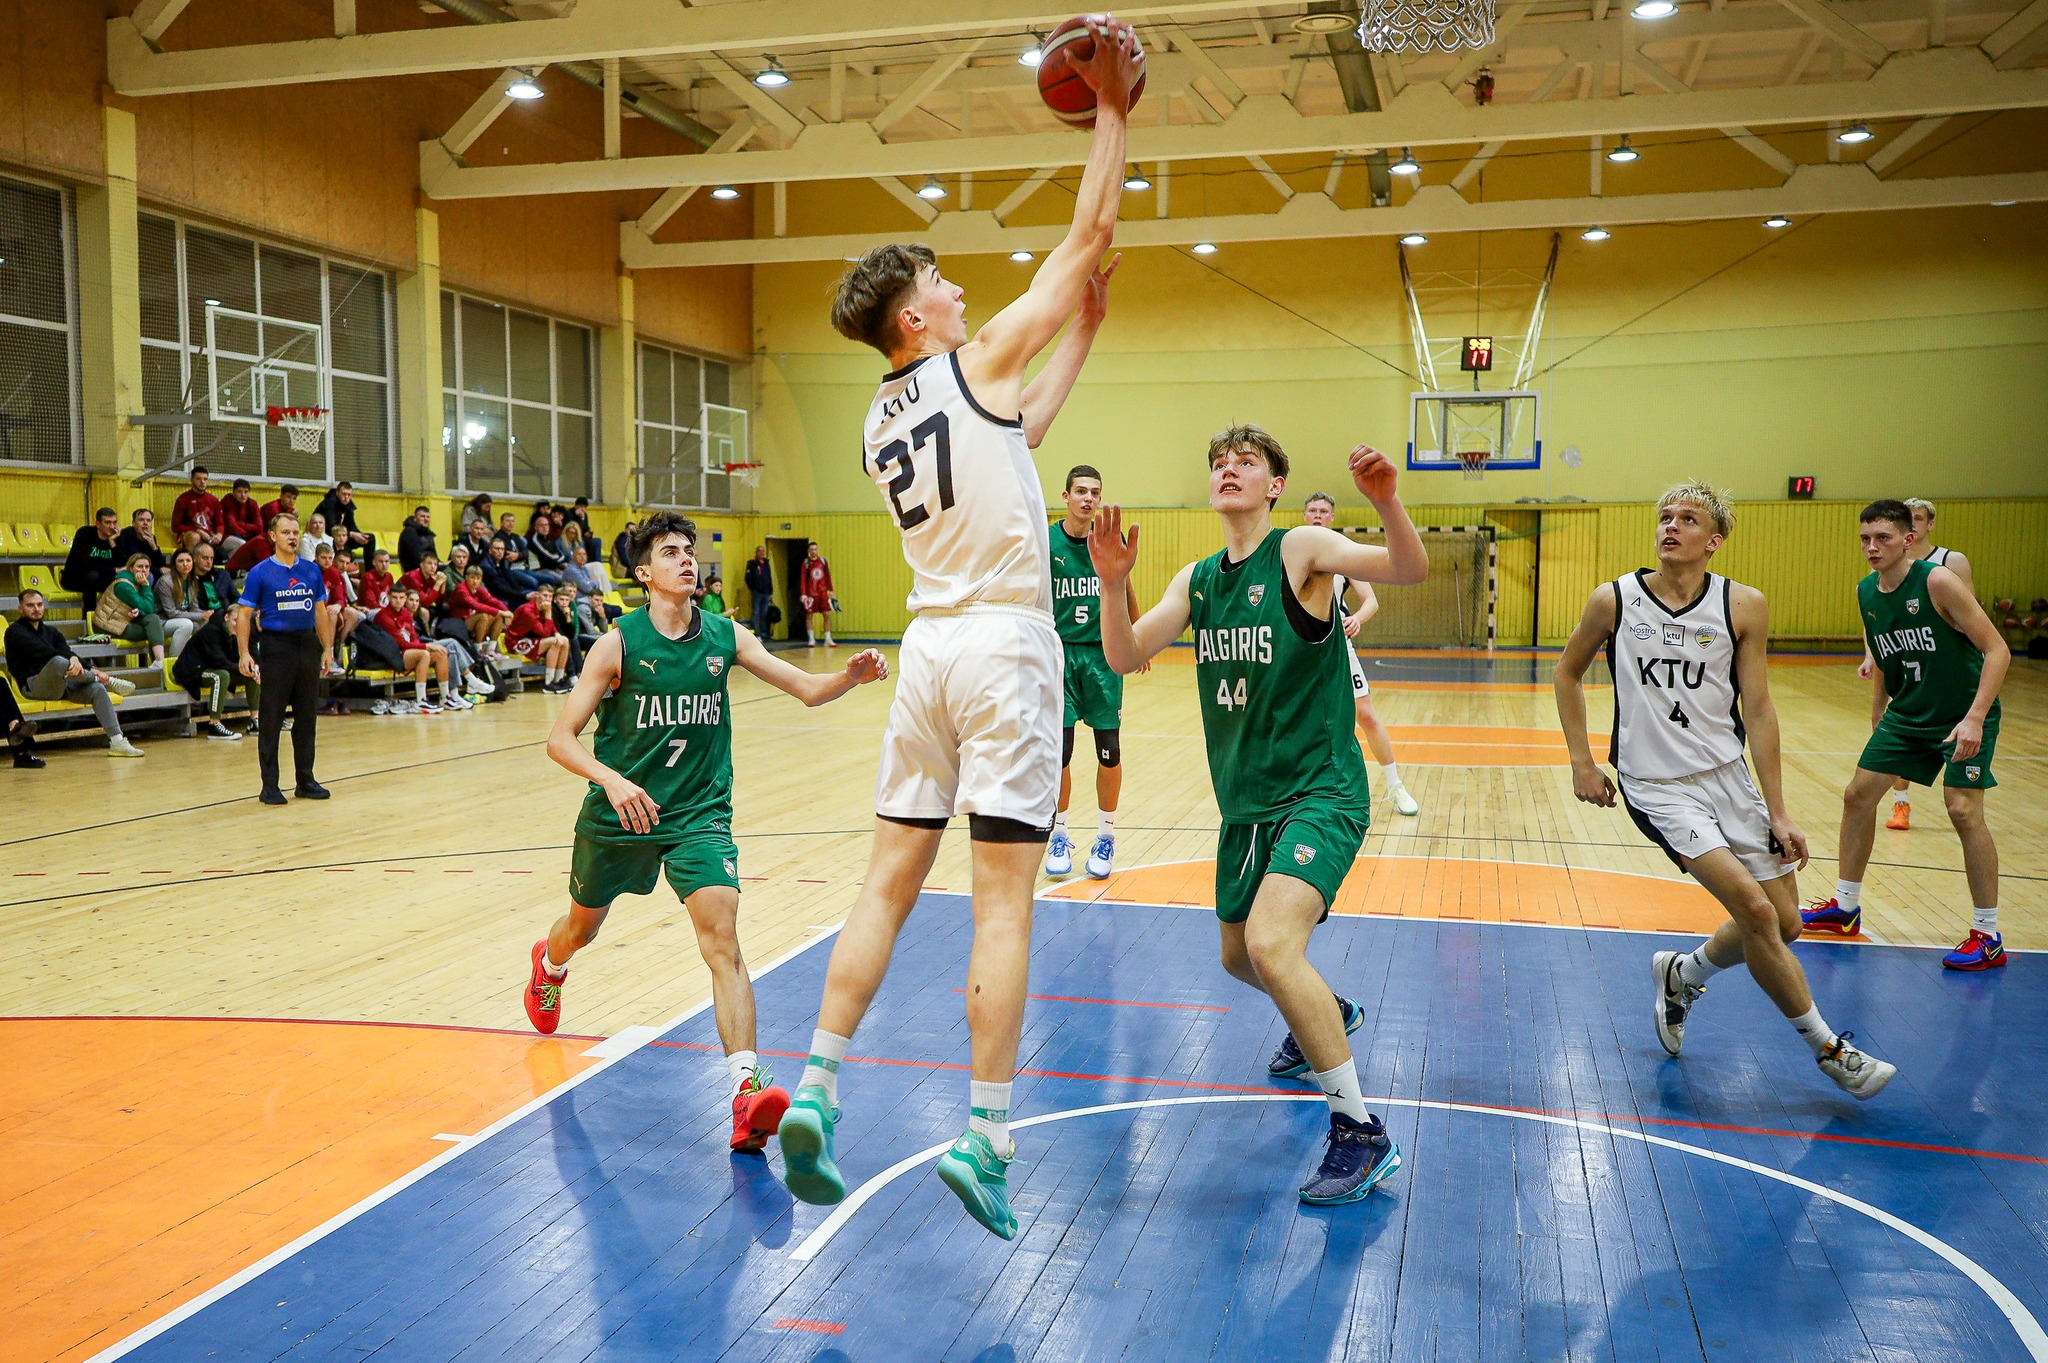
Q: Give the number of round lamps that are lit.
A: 15